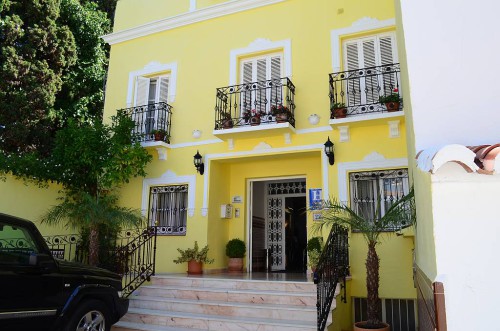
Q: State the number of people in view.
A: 0